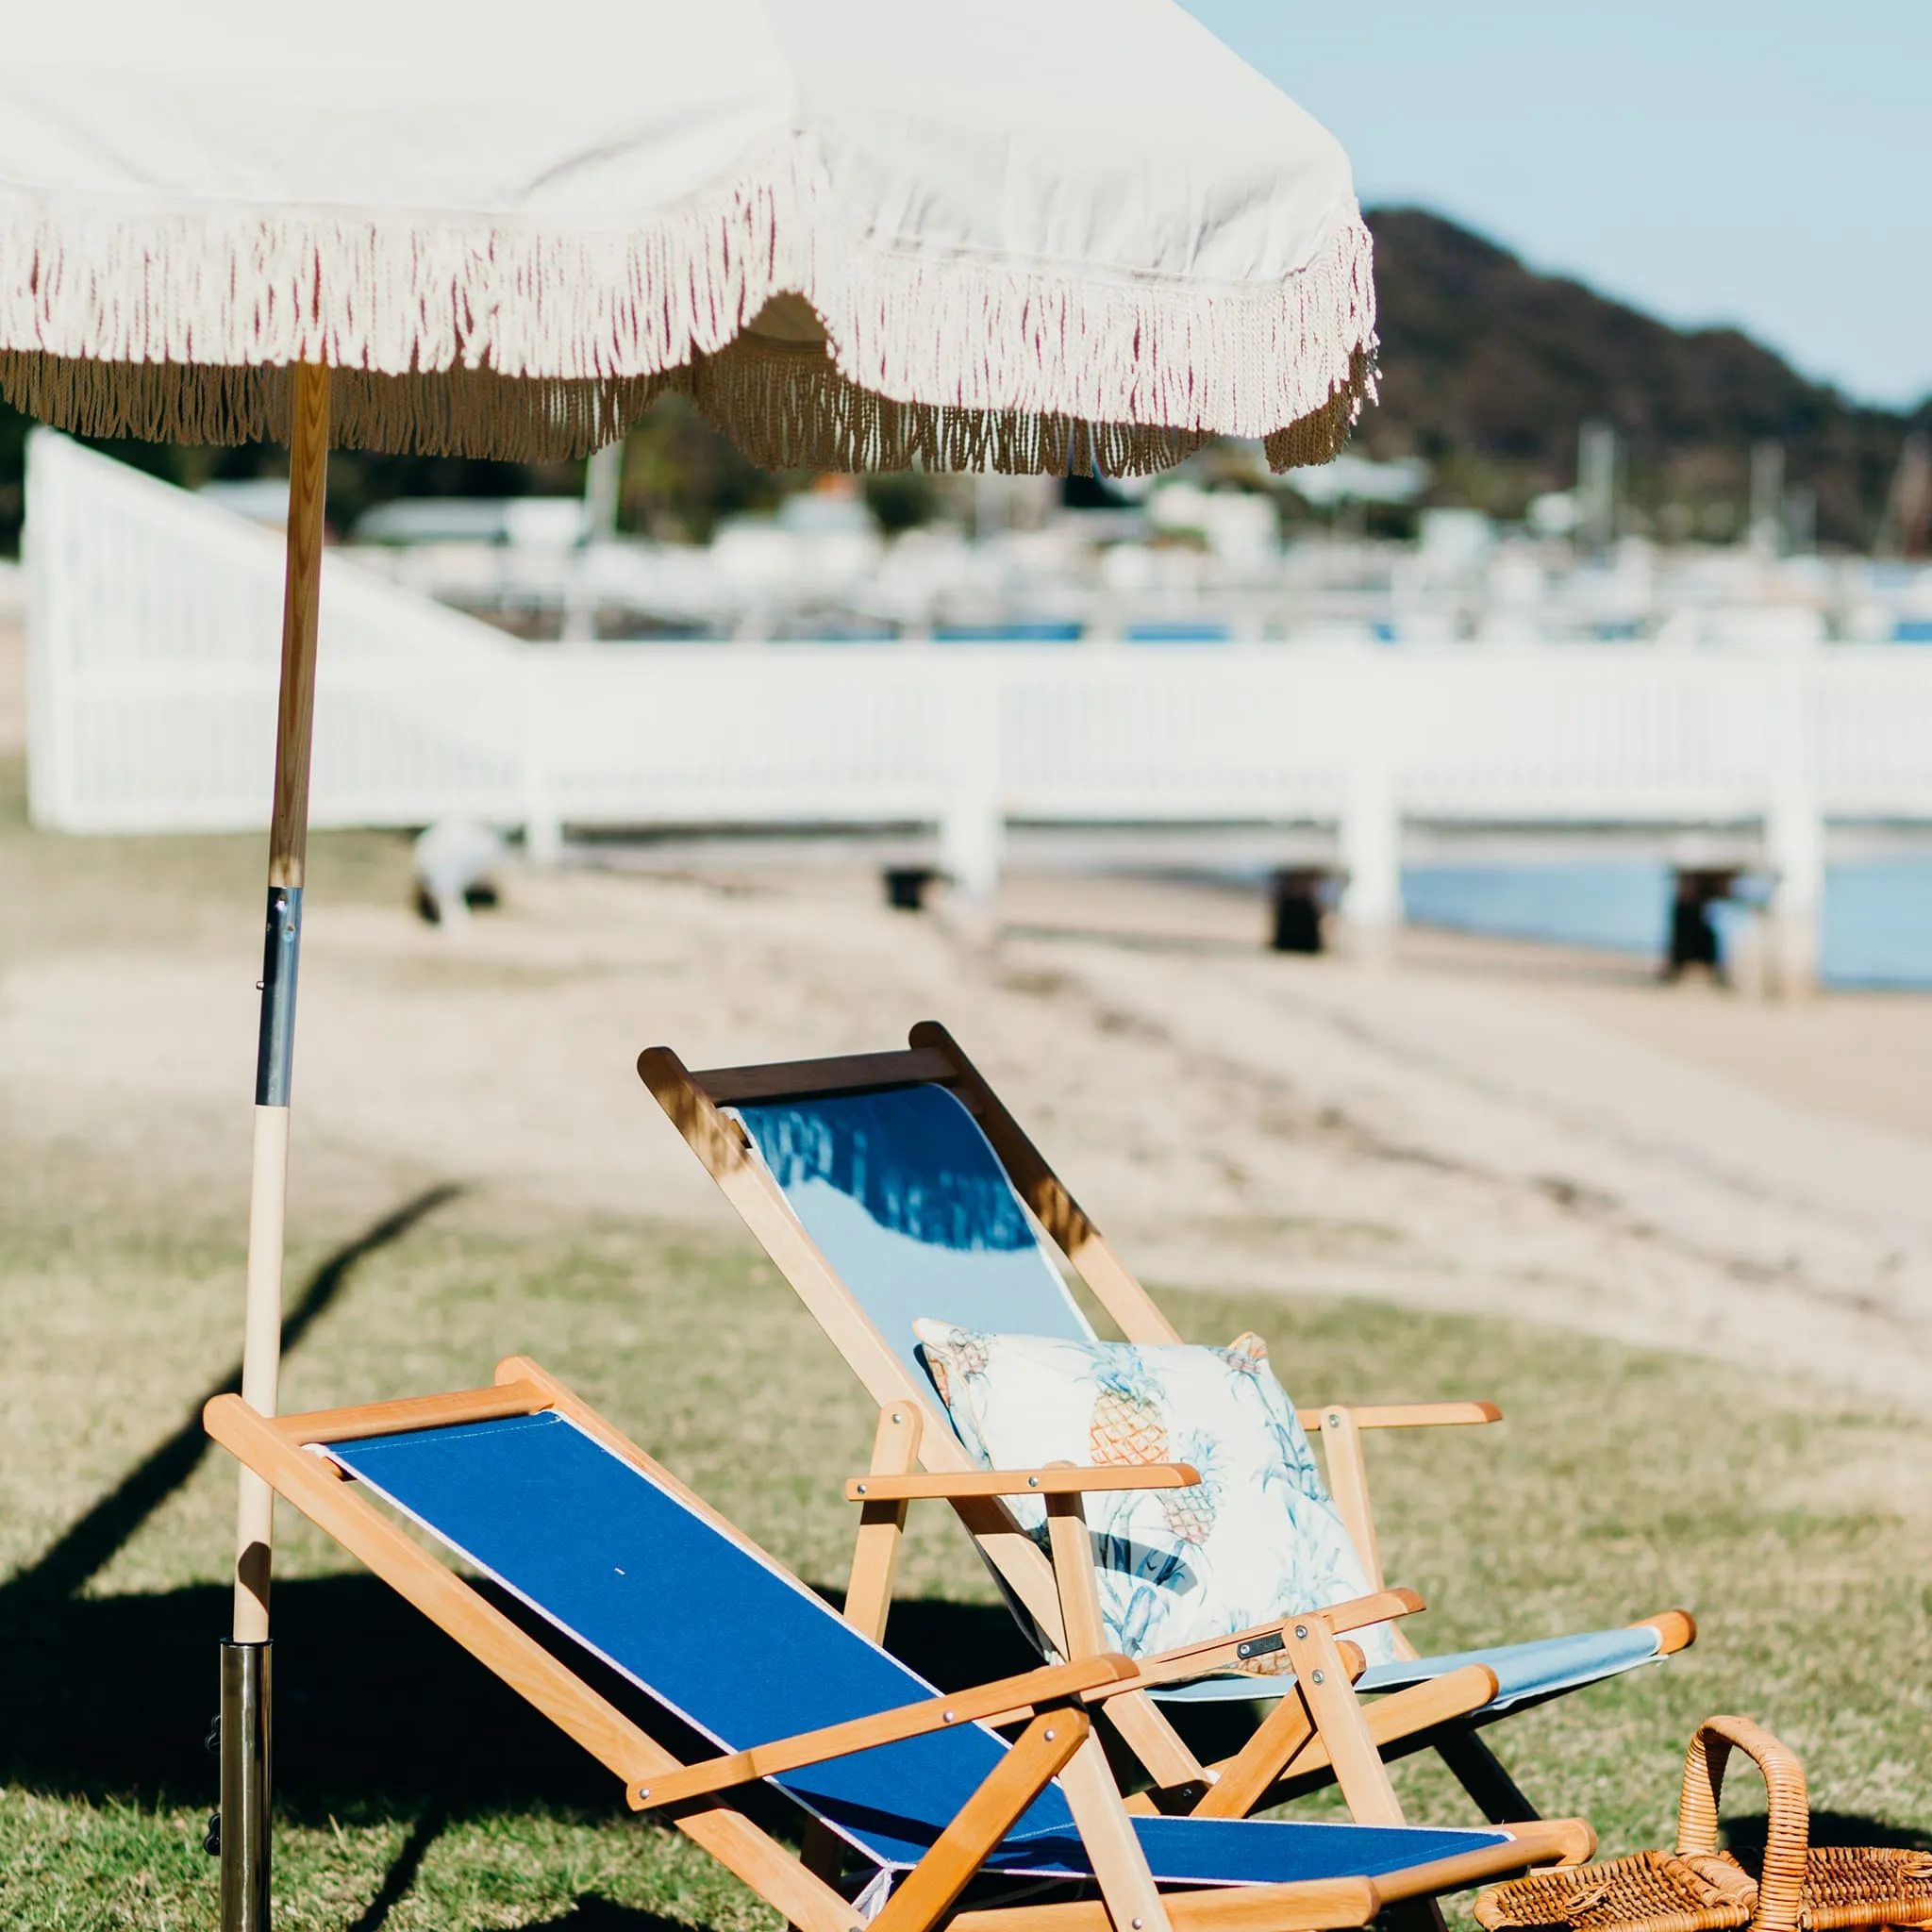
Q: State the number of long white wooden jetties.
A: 1